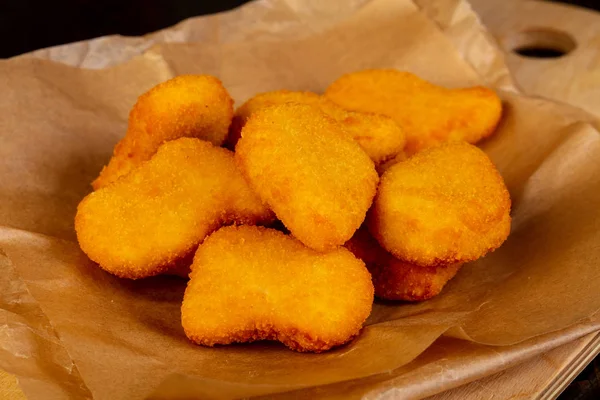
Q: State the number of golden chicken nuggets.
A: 8